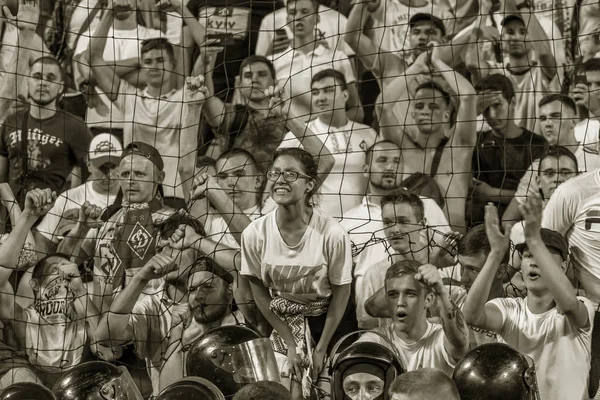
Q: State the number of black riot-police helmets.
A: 6